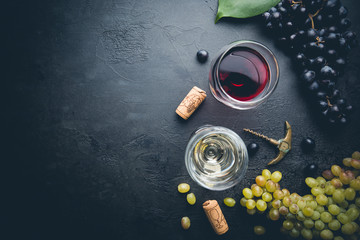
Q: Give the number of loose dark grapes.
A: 4